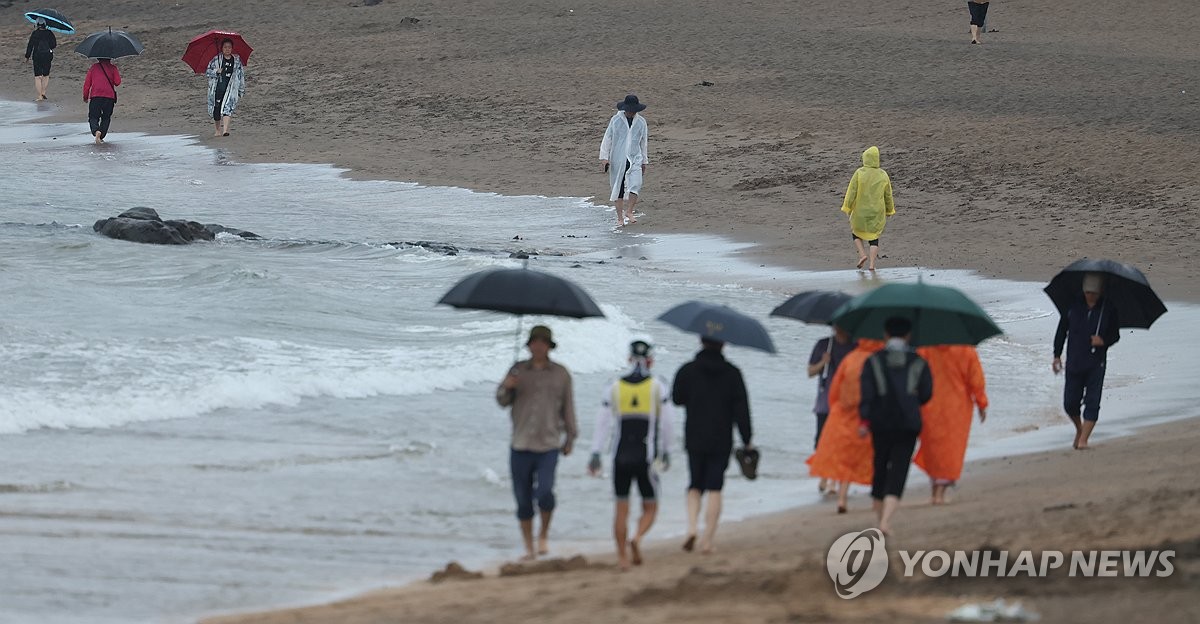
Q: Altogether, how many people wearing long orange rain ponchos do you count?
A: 2